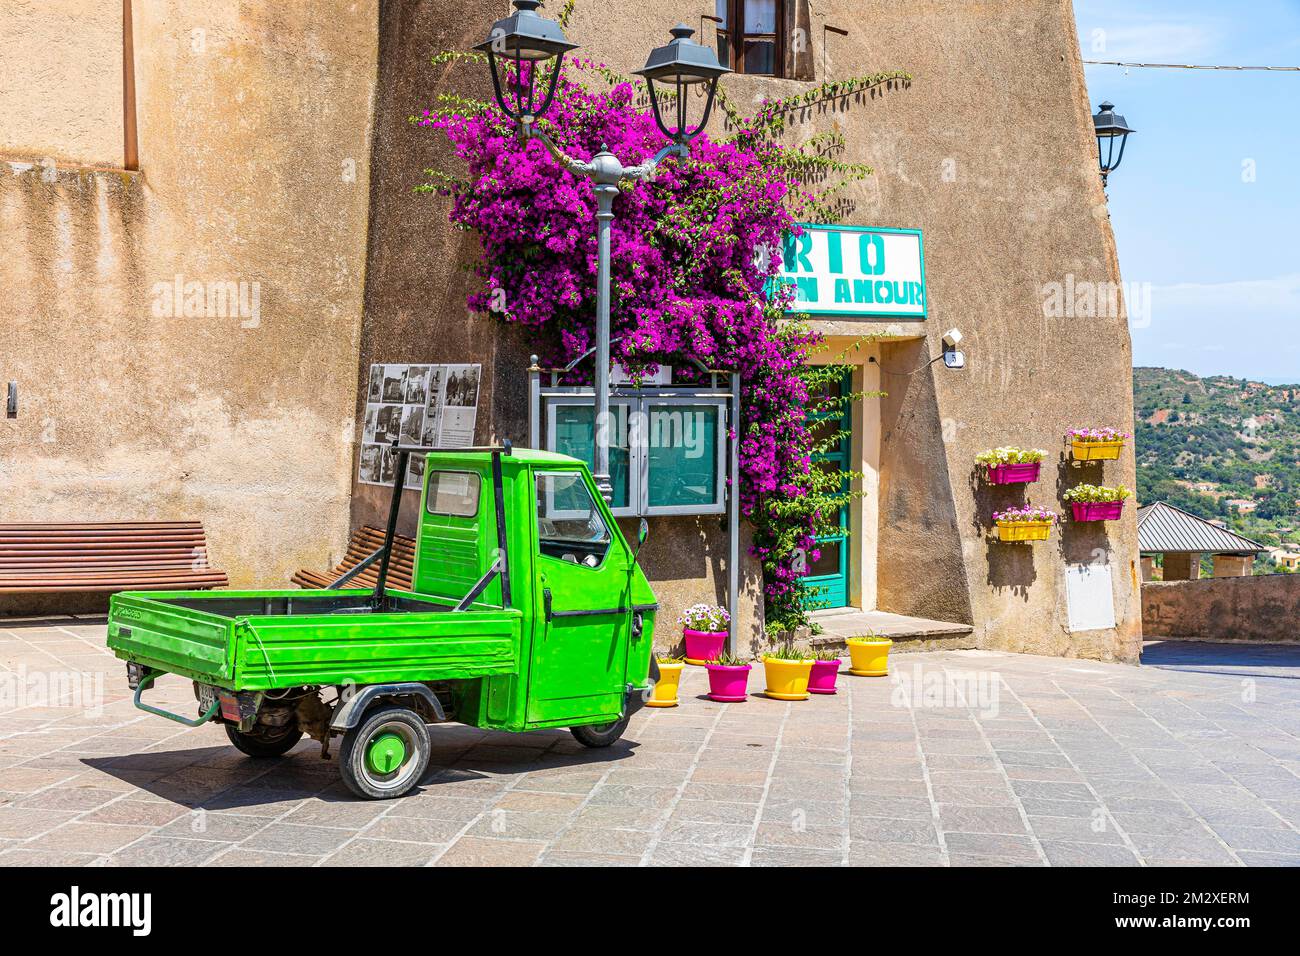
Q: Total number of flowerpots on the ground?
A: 6